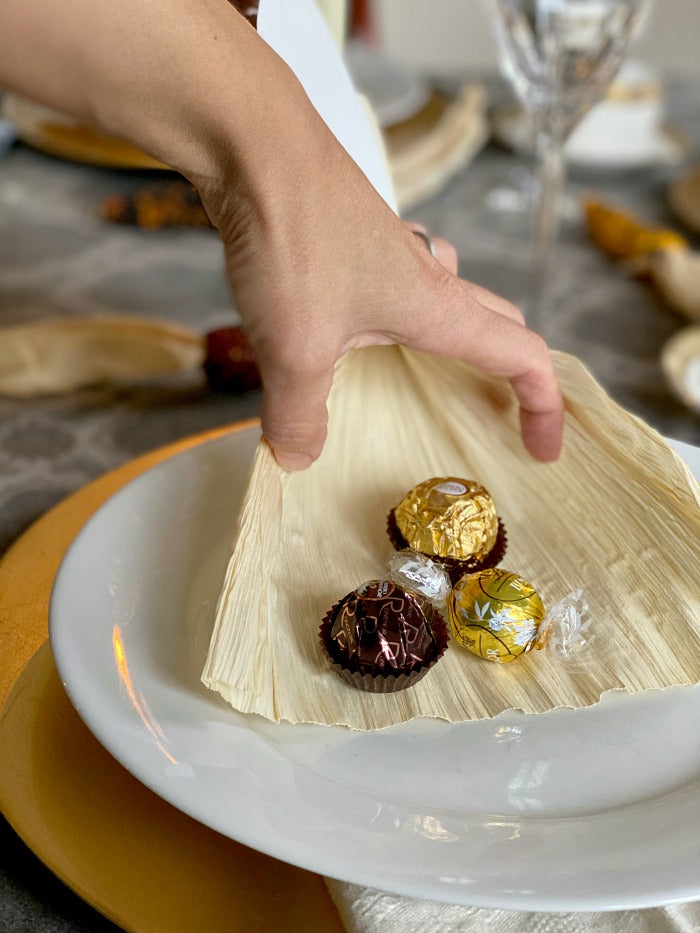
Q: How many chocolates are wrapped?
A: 3